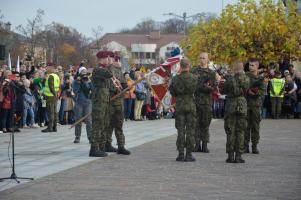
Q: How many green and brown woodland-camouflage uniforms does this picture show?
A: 6